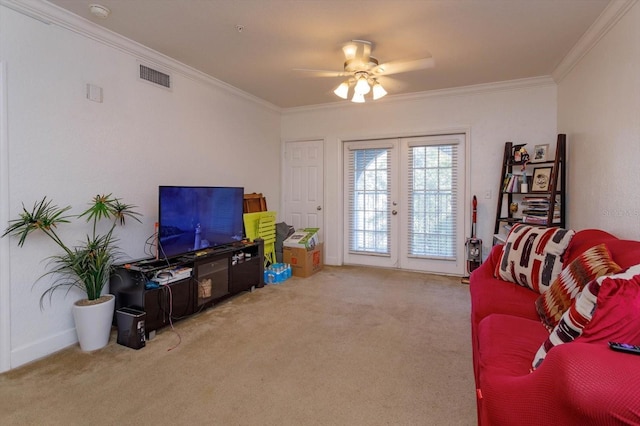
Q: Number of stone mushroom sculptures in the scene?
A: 0